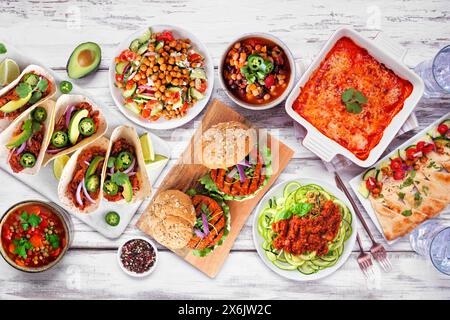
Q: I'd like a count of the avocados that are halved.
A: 1